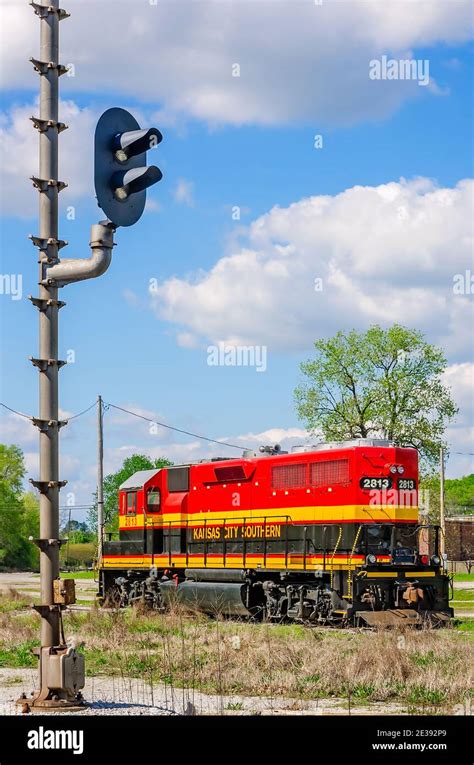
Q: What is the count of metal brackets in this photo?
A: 11